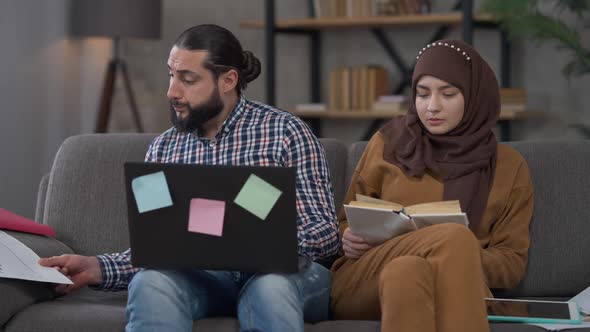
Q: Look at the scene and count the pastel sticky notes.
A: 3